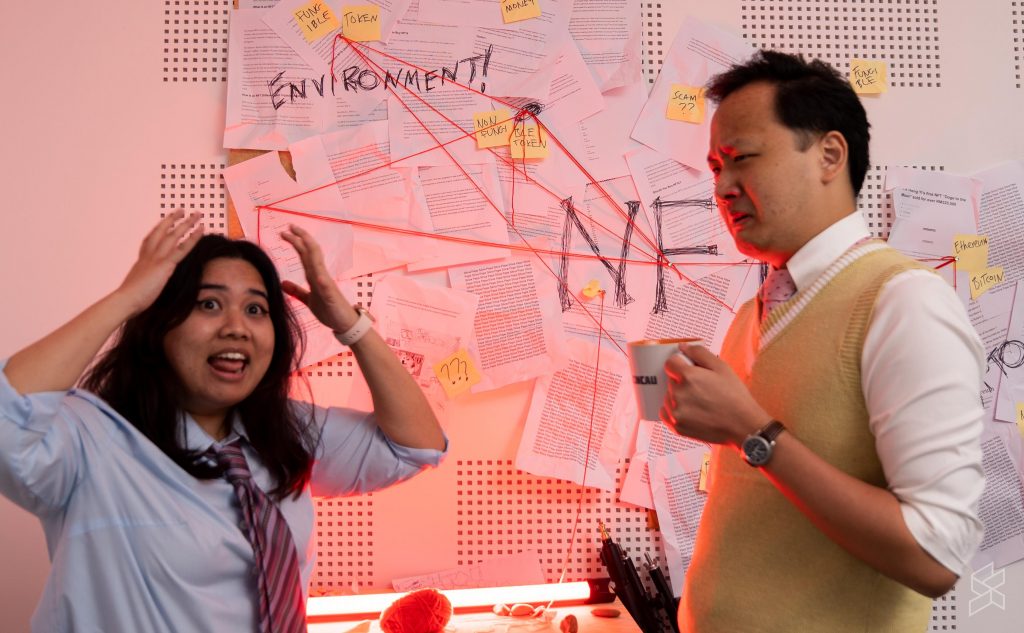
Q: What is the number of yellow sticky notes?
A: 12